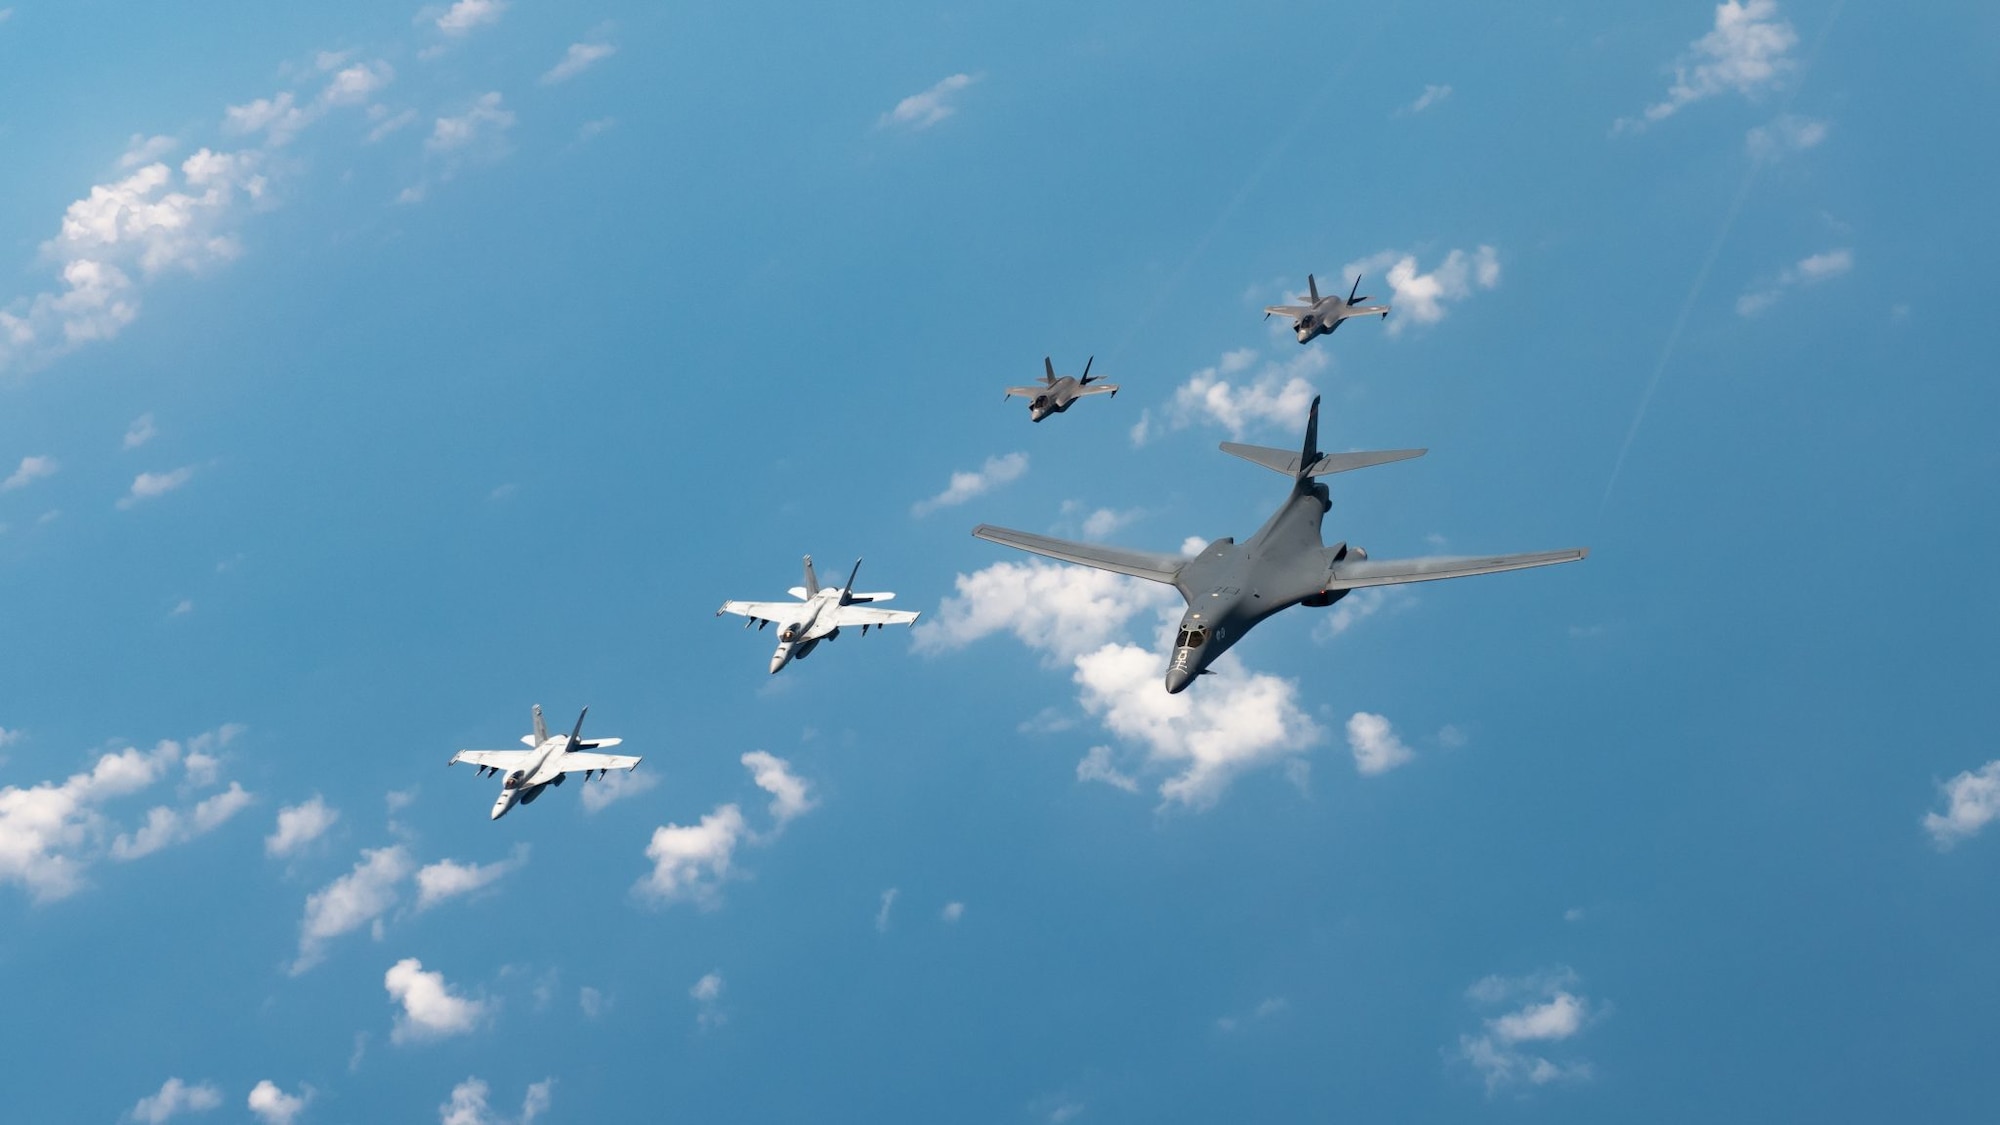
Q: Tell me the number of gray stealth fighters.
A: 2